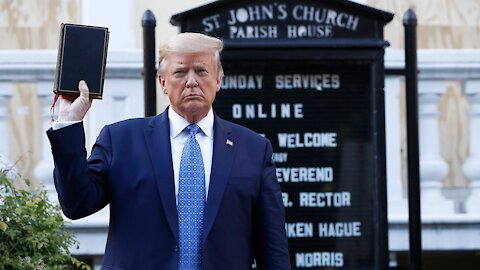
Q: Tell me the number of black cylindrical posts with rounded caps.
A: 2